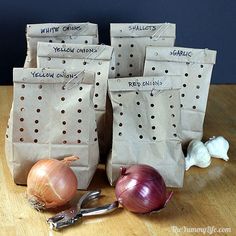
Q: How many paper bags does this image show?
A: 6